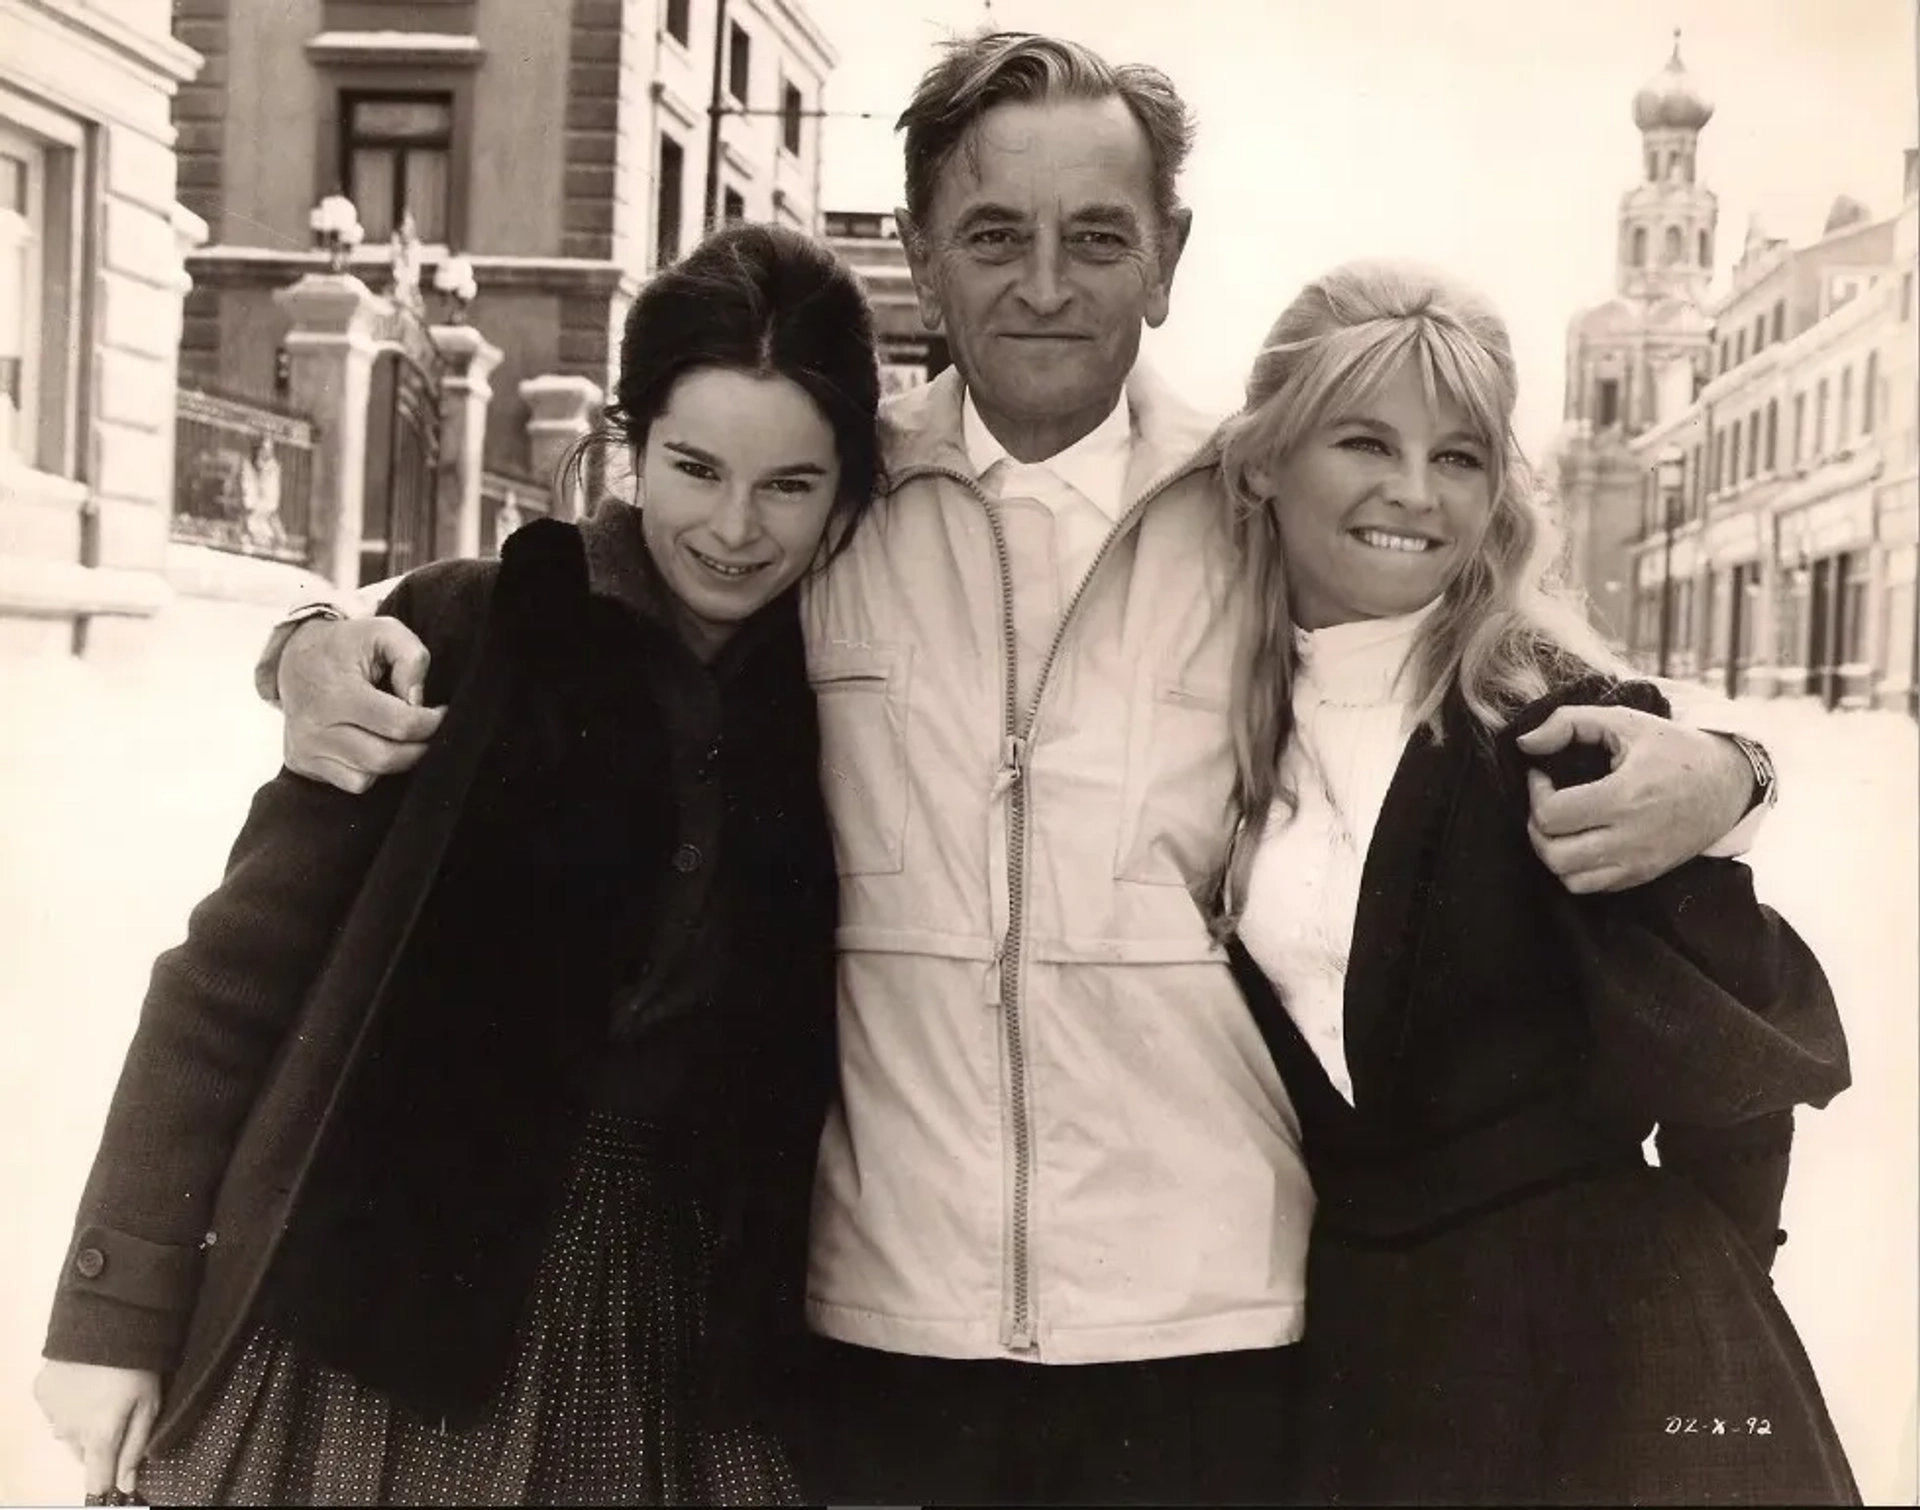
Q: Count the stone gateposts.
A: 3